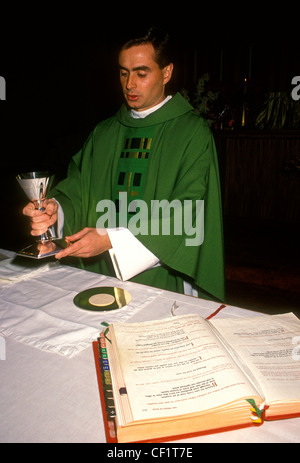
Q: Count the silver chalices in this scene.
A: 1